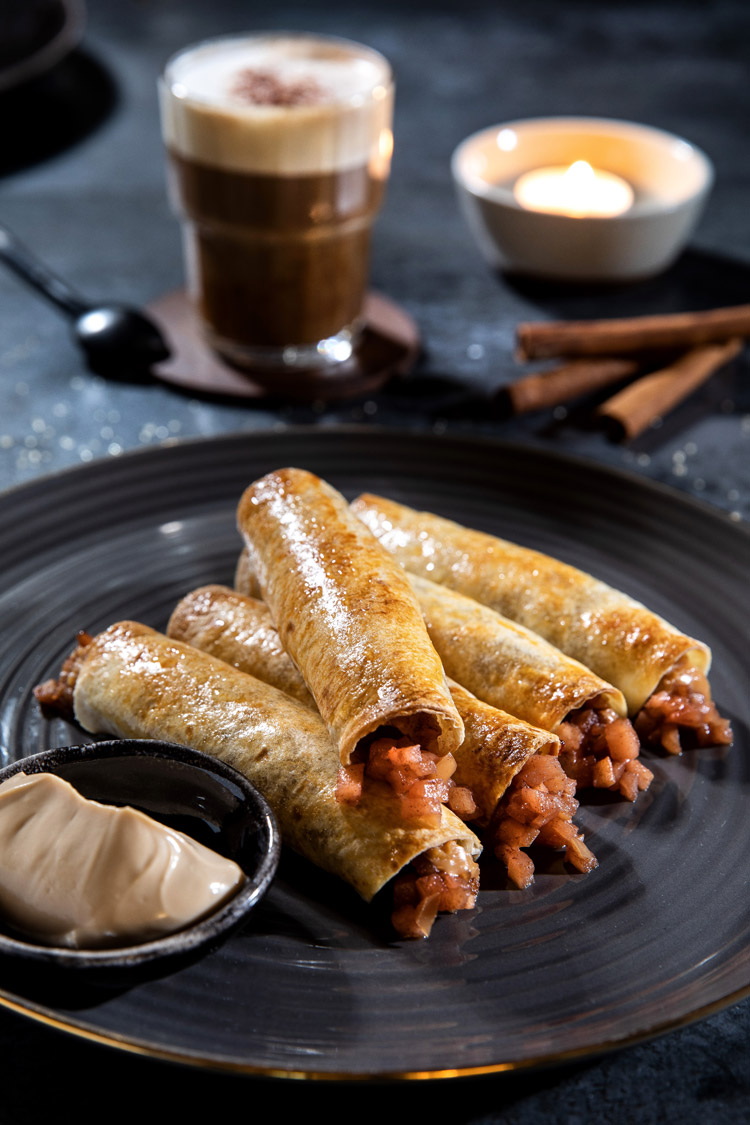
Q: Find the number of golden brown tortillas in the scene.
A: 5